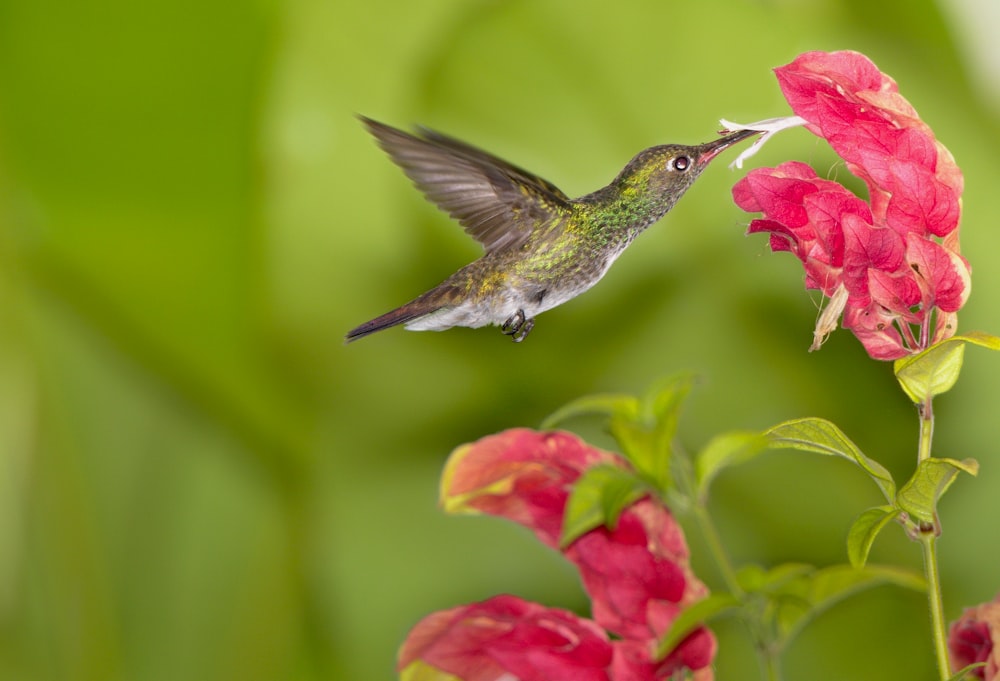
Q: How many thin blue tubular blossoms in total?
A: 0